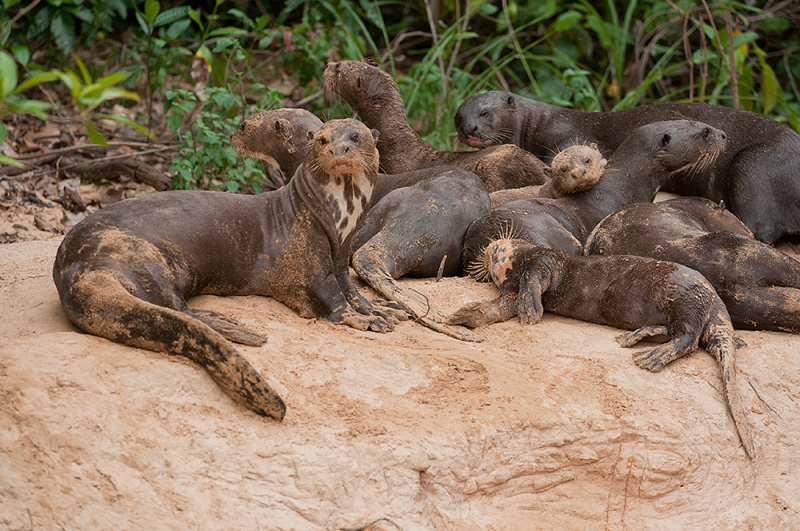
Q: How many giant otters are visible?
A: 8